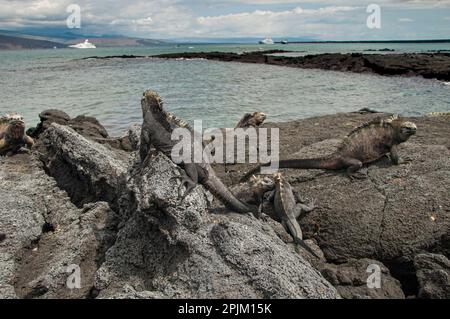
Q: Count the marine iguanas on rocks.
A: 6